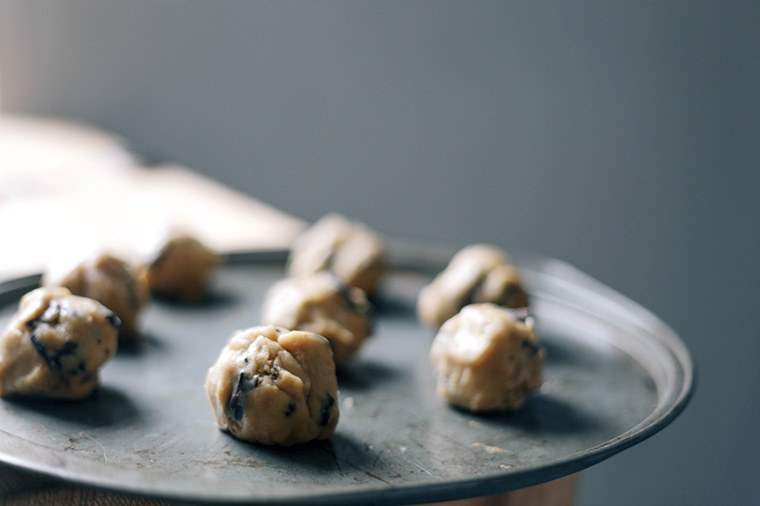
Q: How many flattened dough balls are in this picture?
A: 0